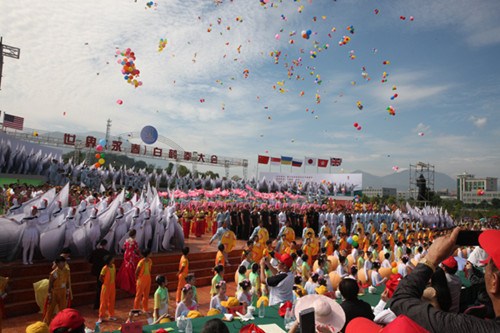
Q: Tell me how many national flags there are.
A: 8